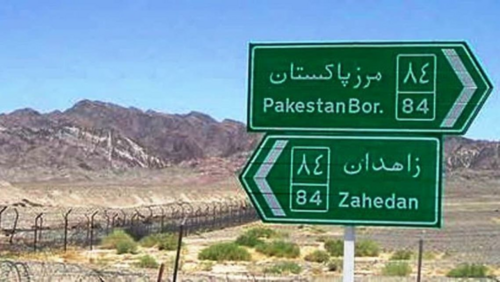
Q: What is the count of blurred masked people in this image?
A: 0